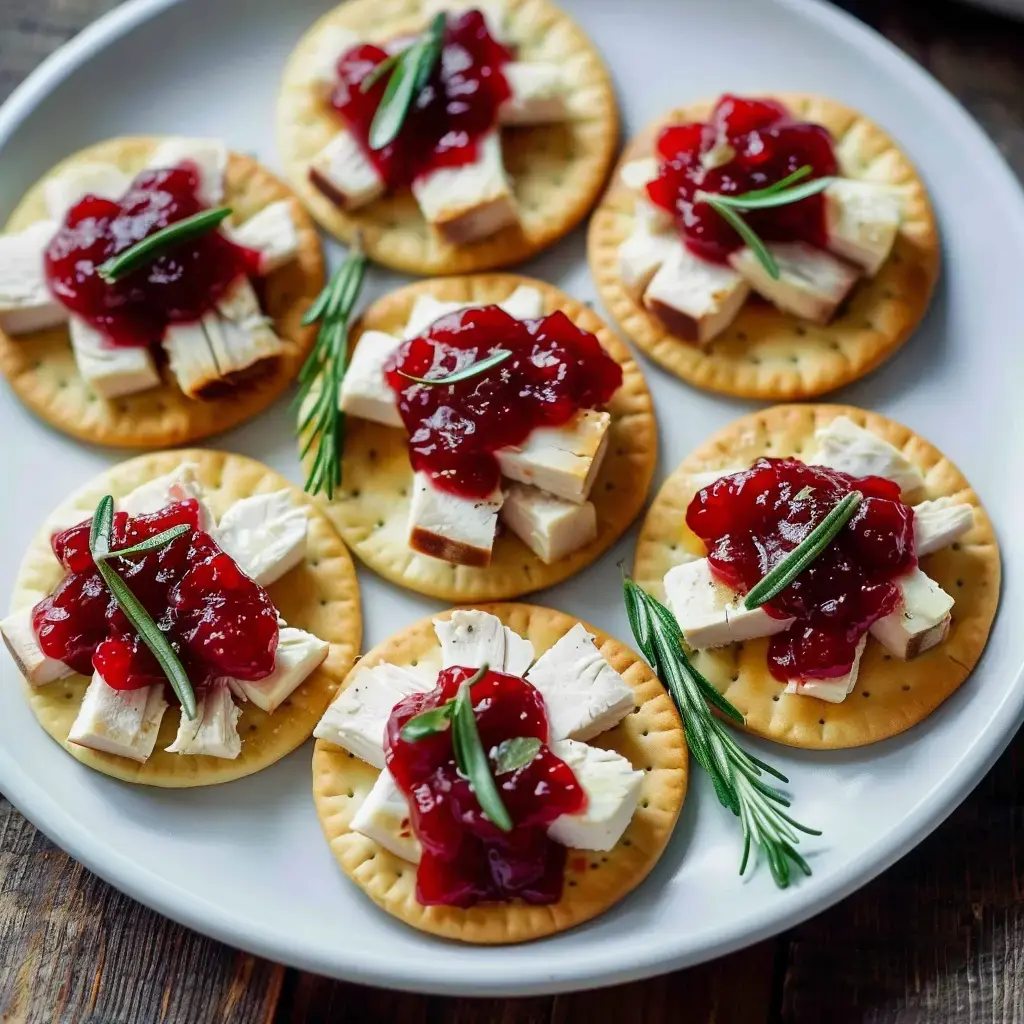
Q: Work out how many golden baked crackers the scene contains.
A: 7